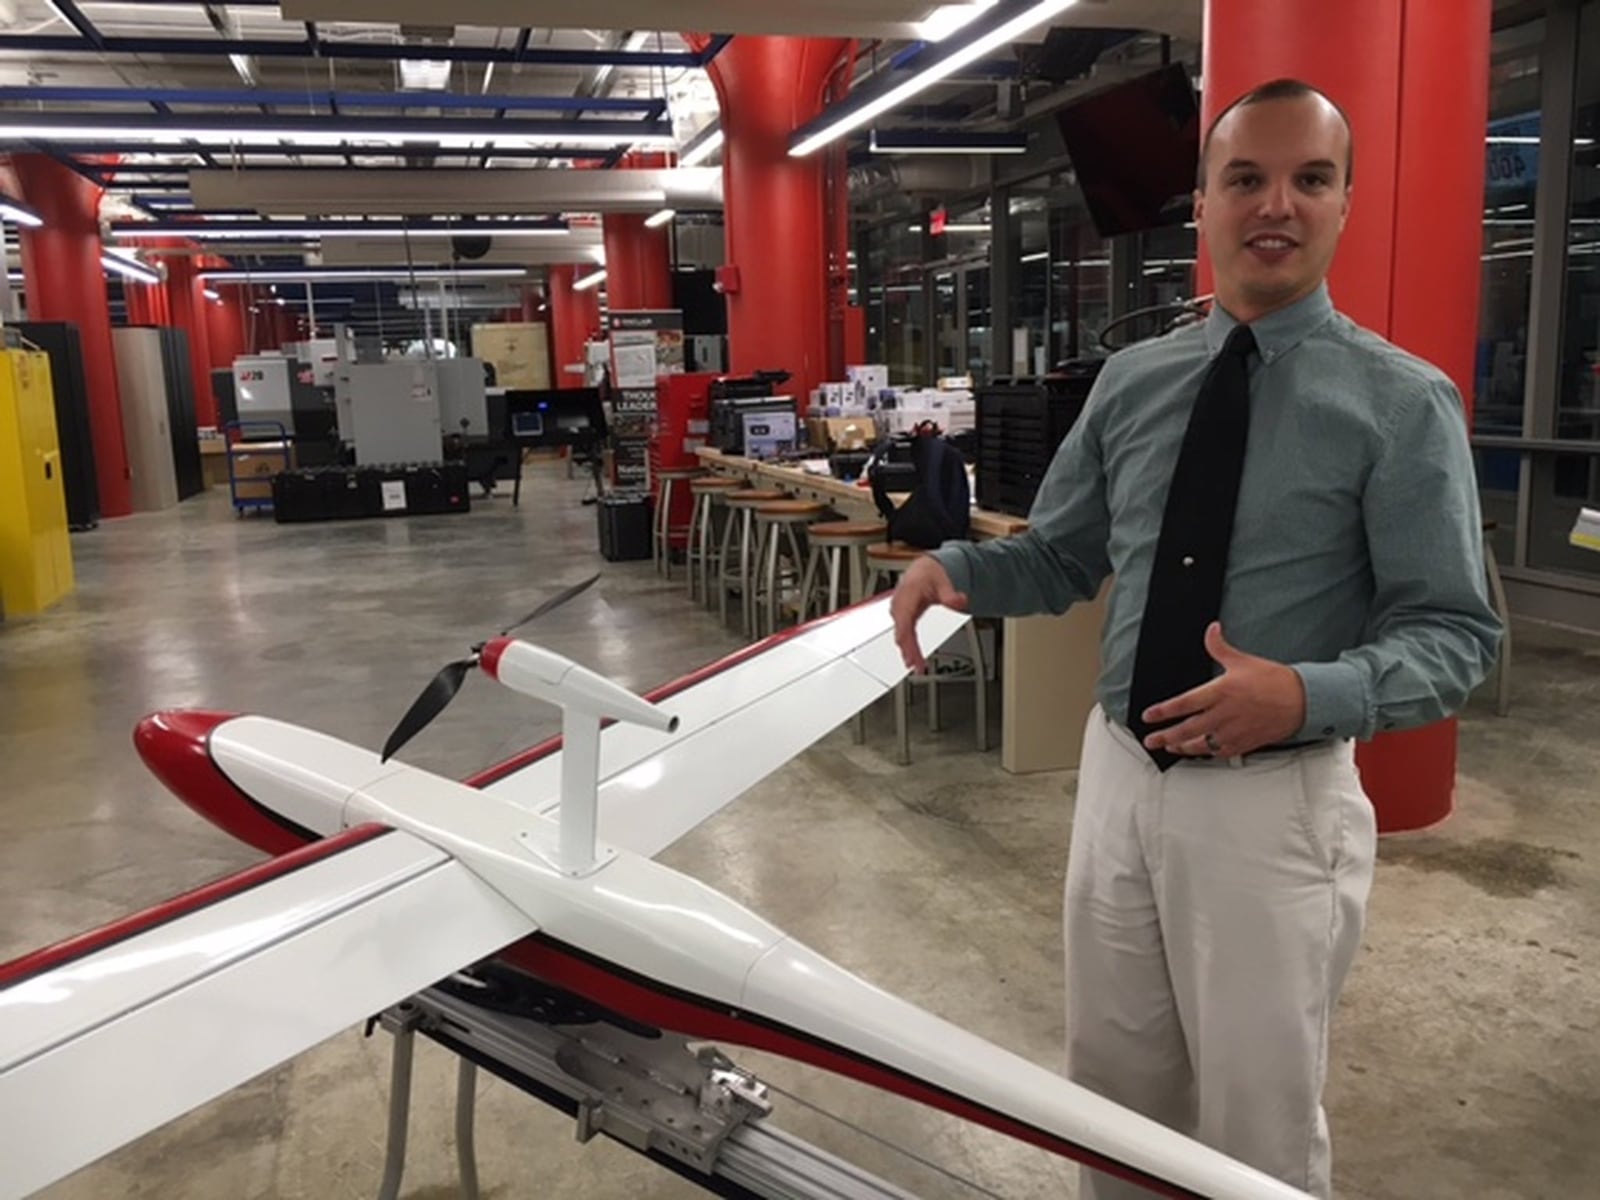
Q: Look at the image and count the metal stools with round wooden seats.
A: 6